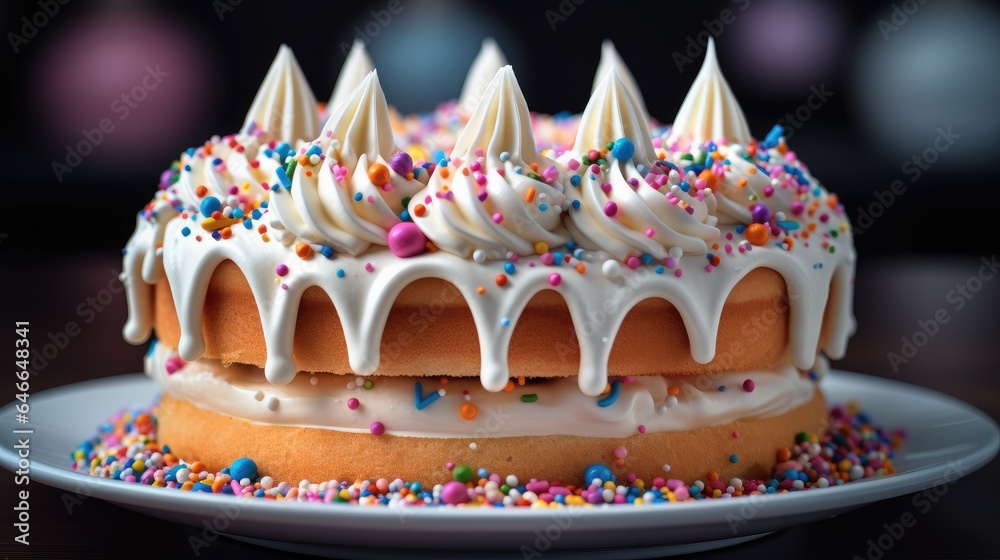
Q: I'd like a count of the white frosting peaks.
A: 8